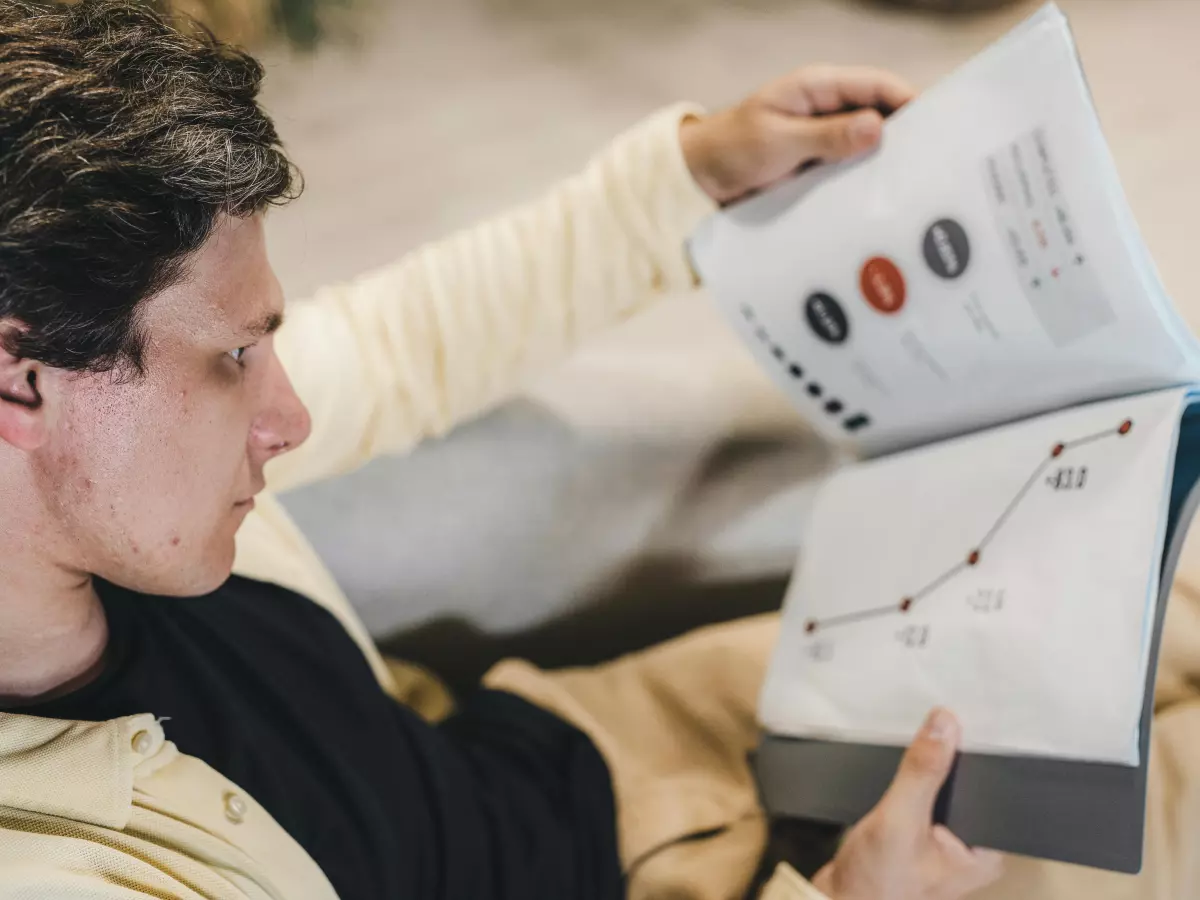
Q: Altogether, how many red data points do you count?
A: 5